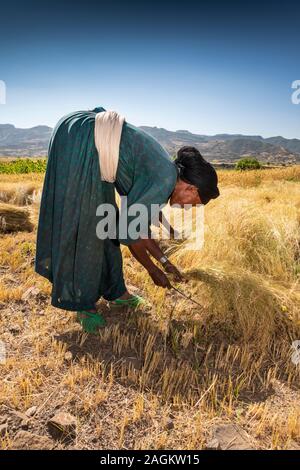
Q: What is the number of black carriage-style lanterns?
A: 0